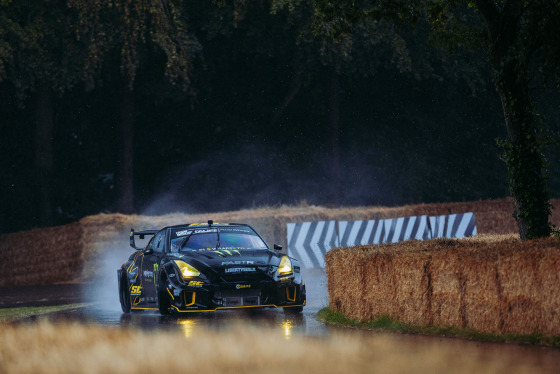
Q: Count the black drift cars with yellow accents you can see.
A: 1